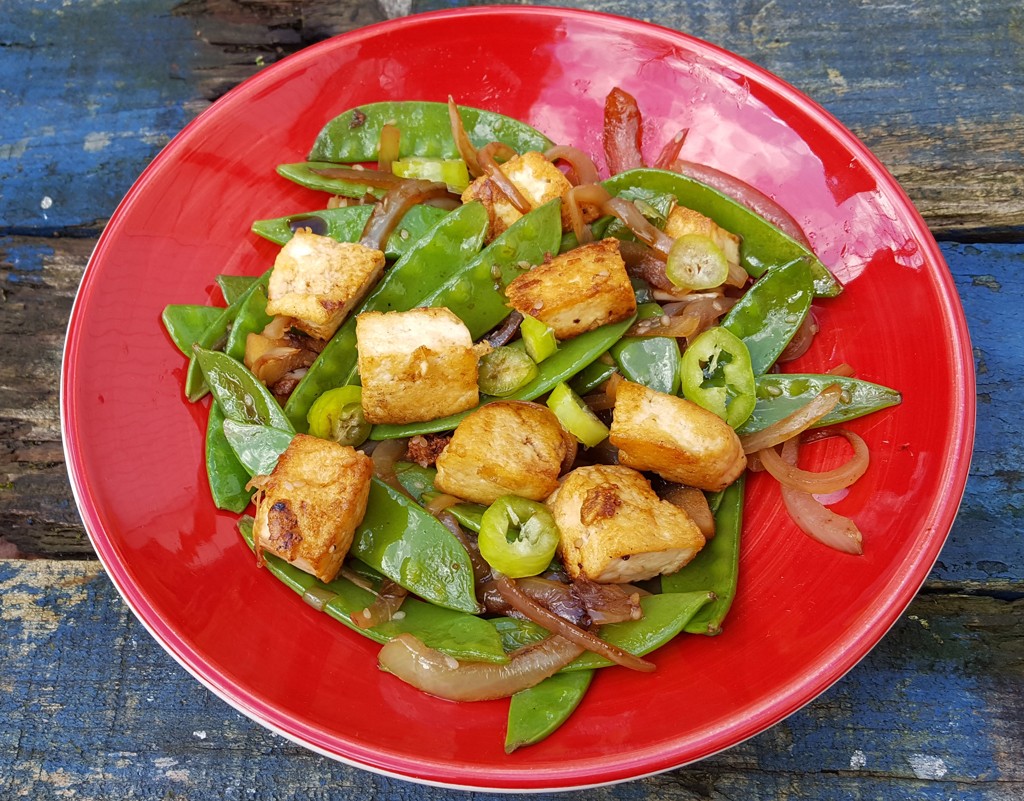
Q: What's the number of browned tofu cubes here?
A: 9